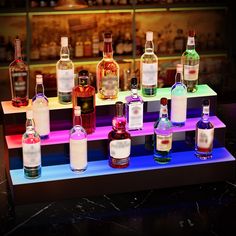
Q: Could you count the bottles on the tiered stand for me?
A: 14